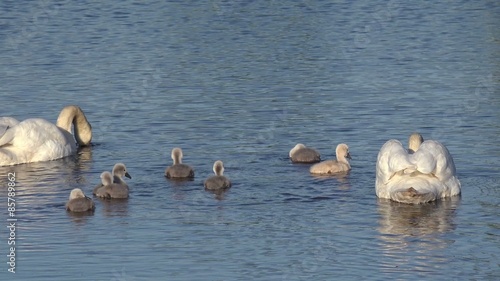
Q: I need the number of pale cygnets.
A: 1